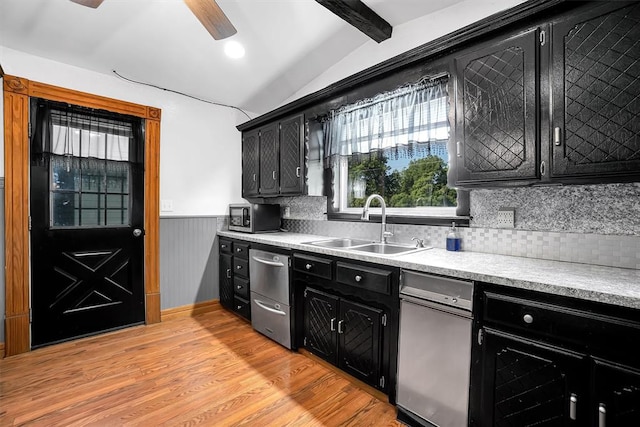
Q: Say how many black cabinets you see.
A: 10